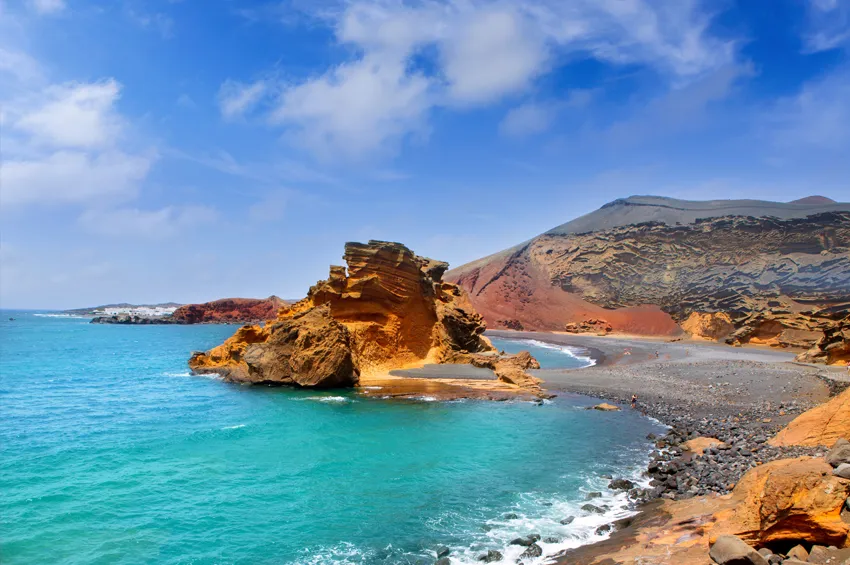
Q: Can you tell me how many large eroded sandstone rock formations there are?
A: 1